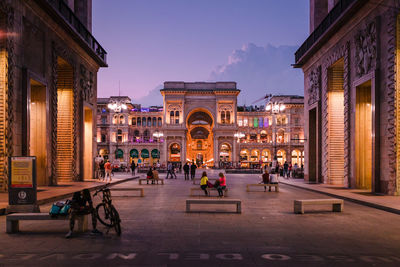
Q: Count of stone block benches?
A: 8